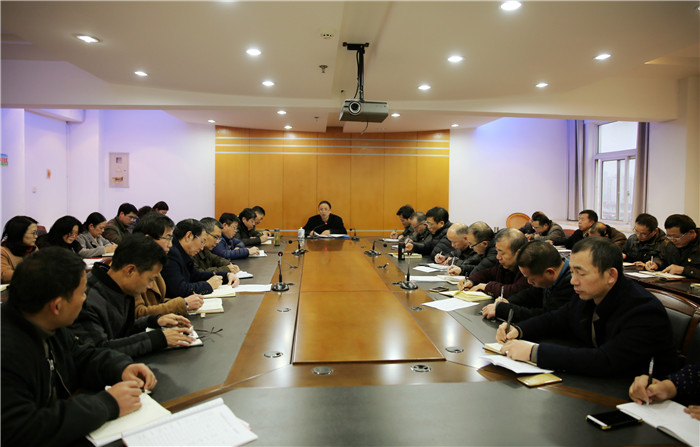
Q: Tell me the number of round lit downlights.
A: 14